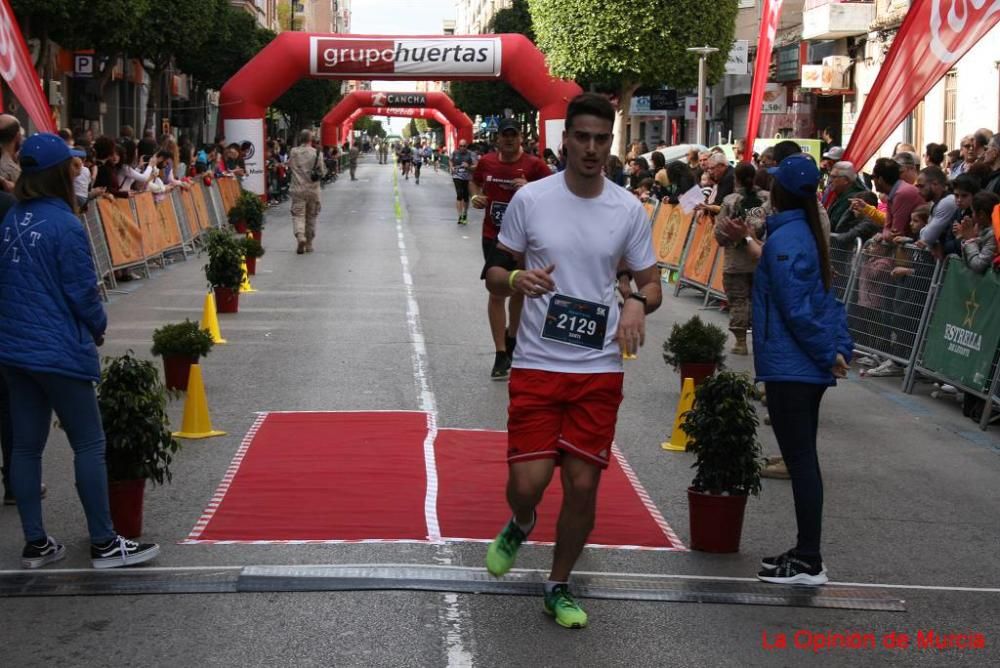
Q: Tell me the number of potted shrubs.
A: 8